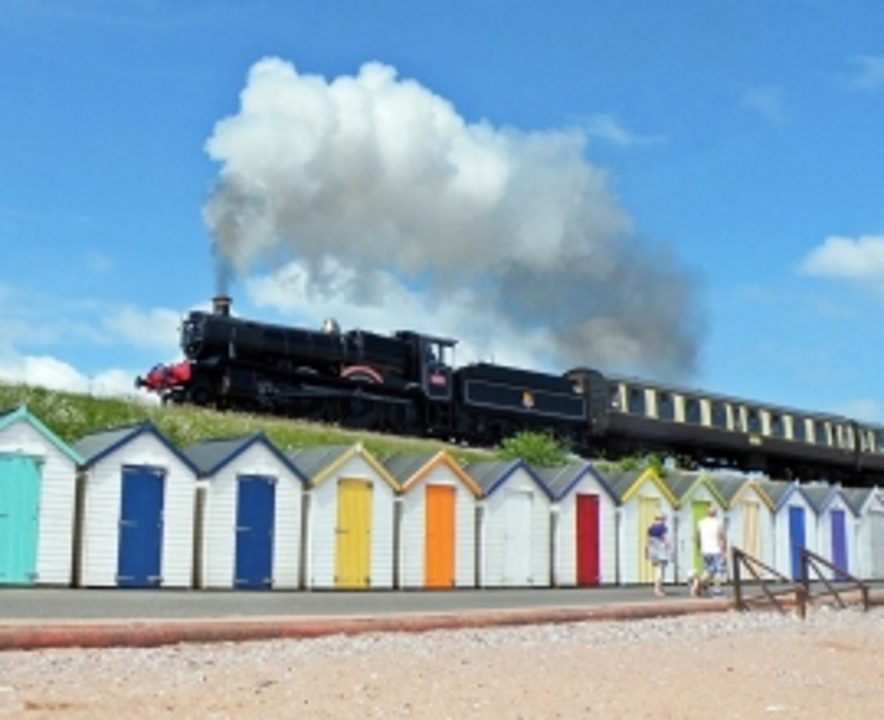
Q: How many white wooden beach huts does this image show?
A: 13